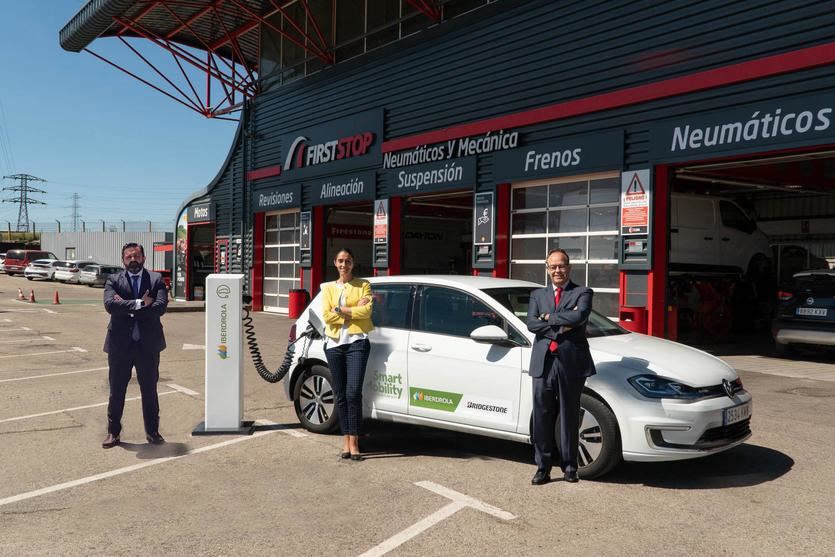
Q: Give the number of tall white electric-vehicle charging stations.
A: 1